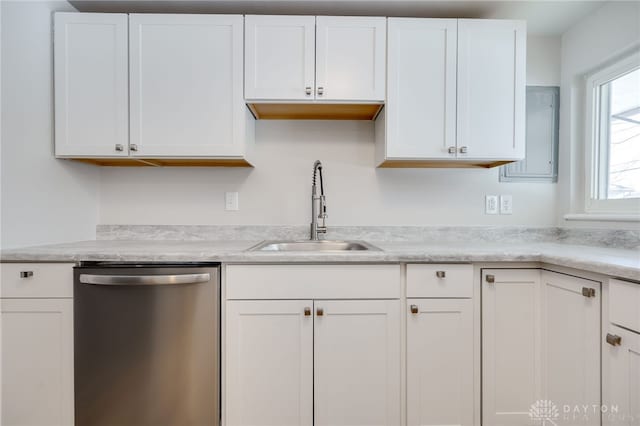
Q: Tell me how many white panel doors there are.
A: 13